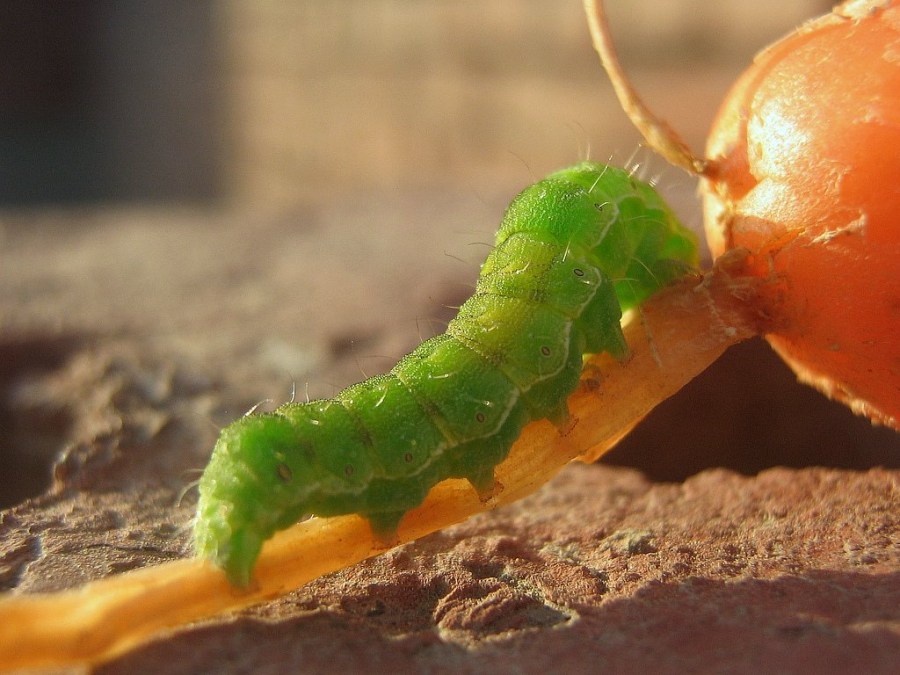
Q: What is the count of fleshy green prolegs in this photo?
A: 5